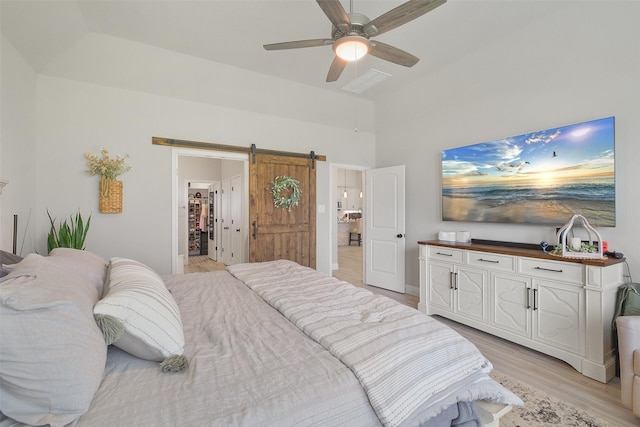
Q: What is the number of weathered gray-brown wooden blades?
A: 5